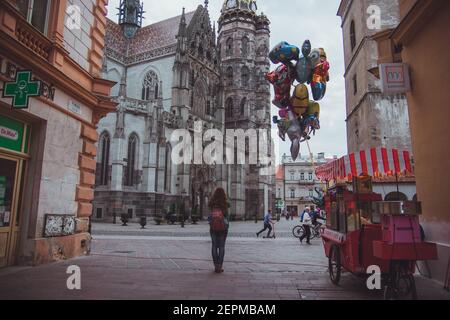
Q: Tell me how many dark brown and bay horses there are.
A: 0